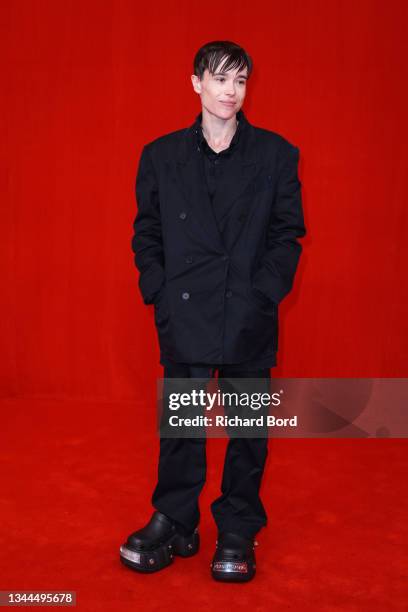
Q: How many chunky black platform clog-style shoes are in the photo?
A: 2